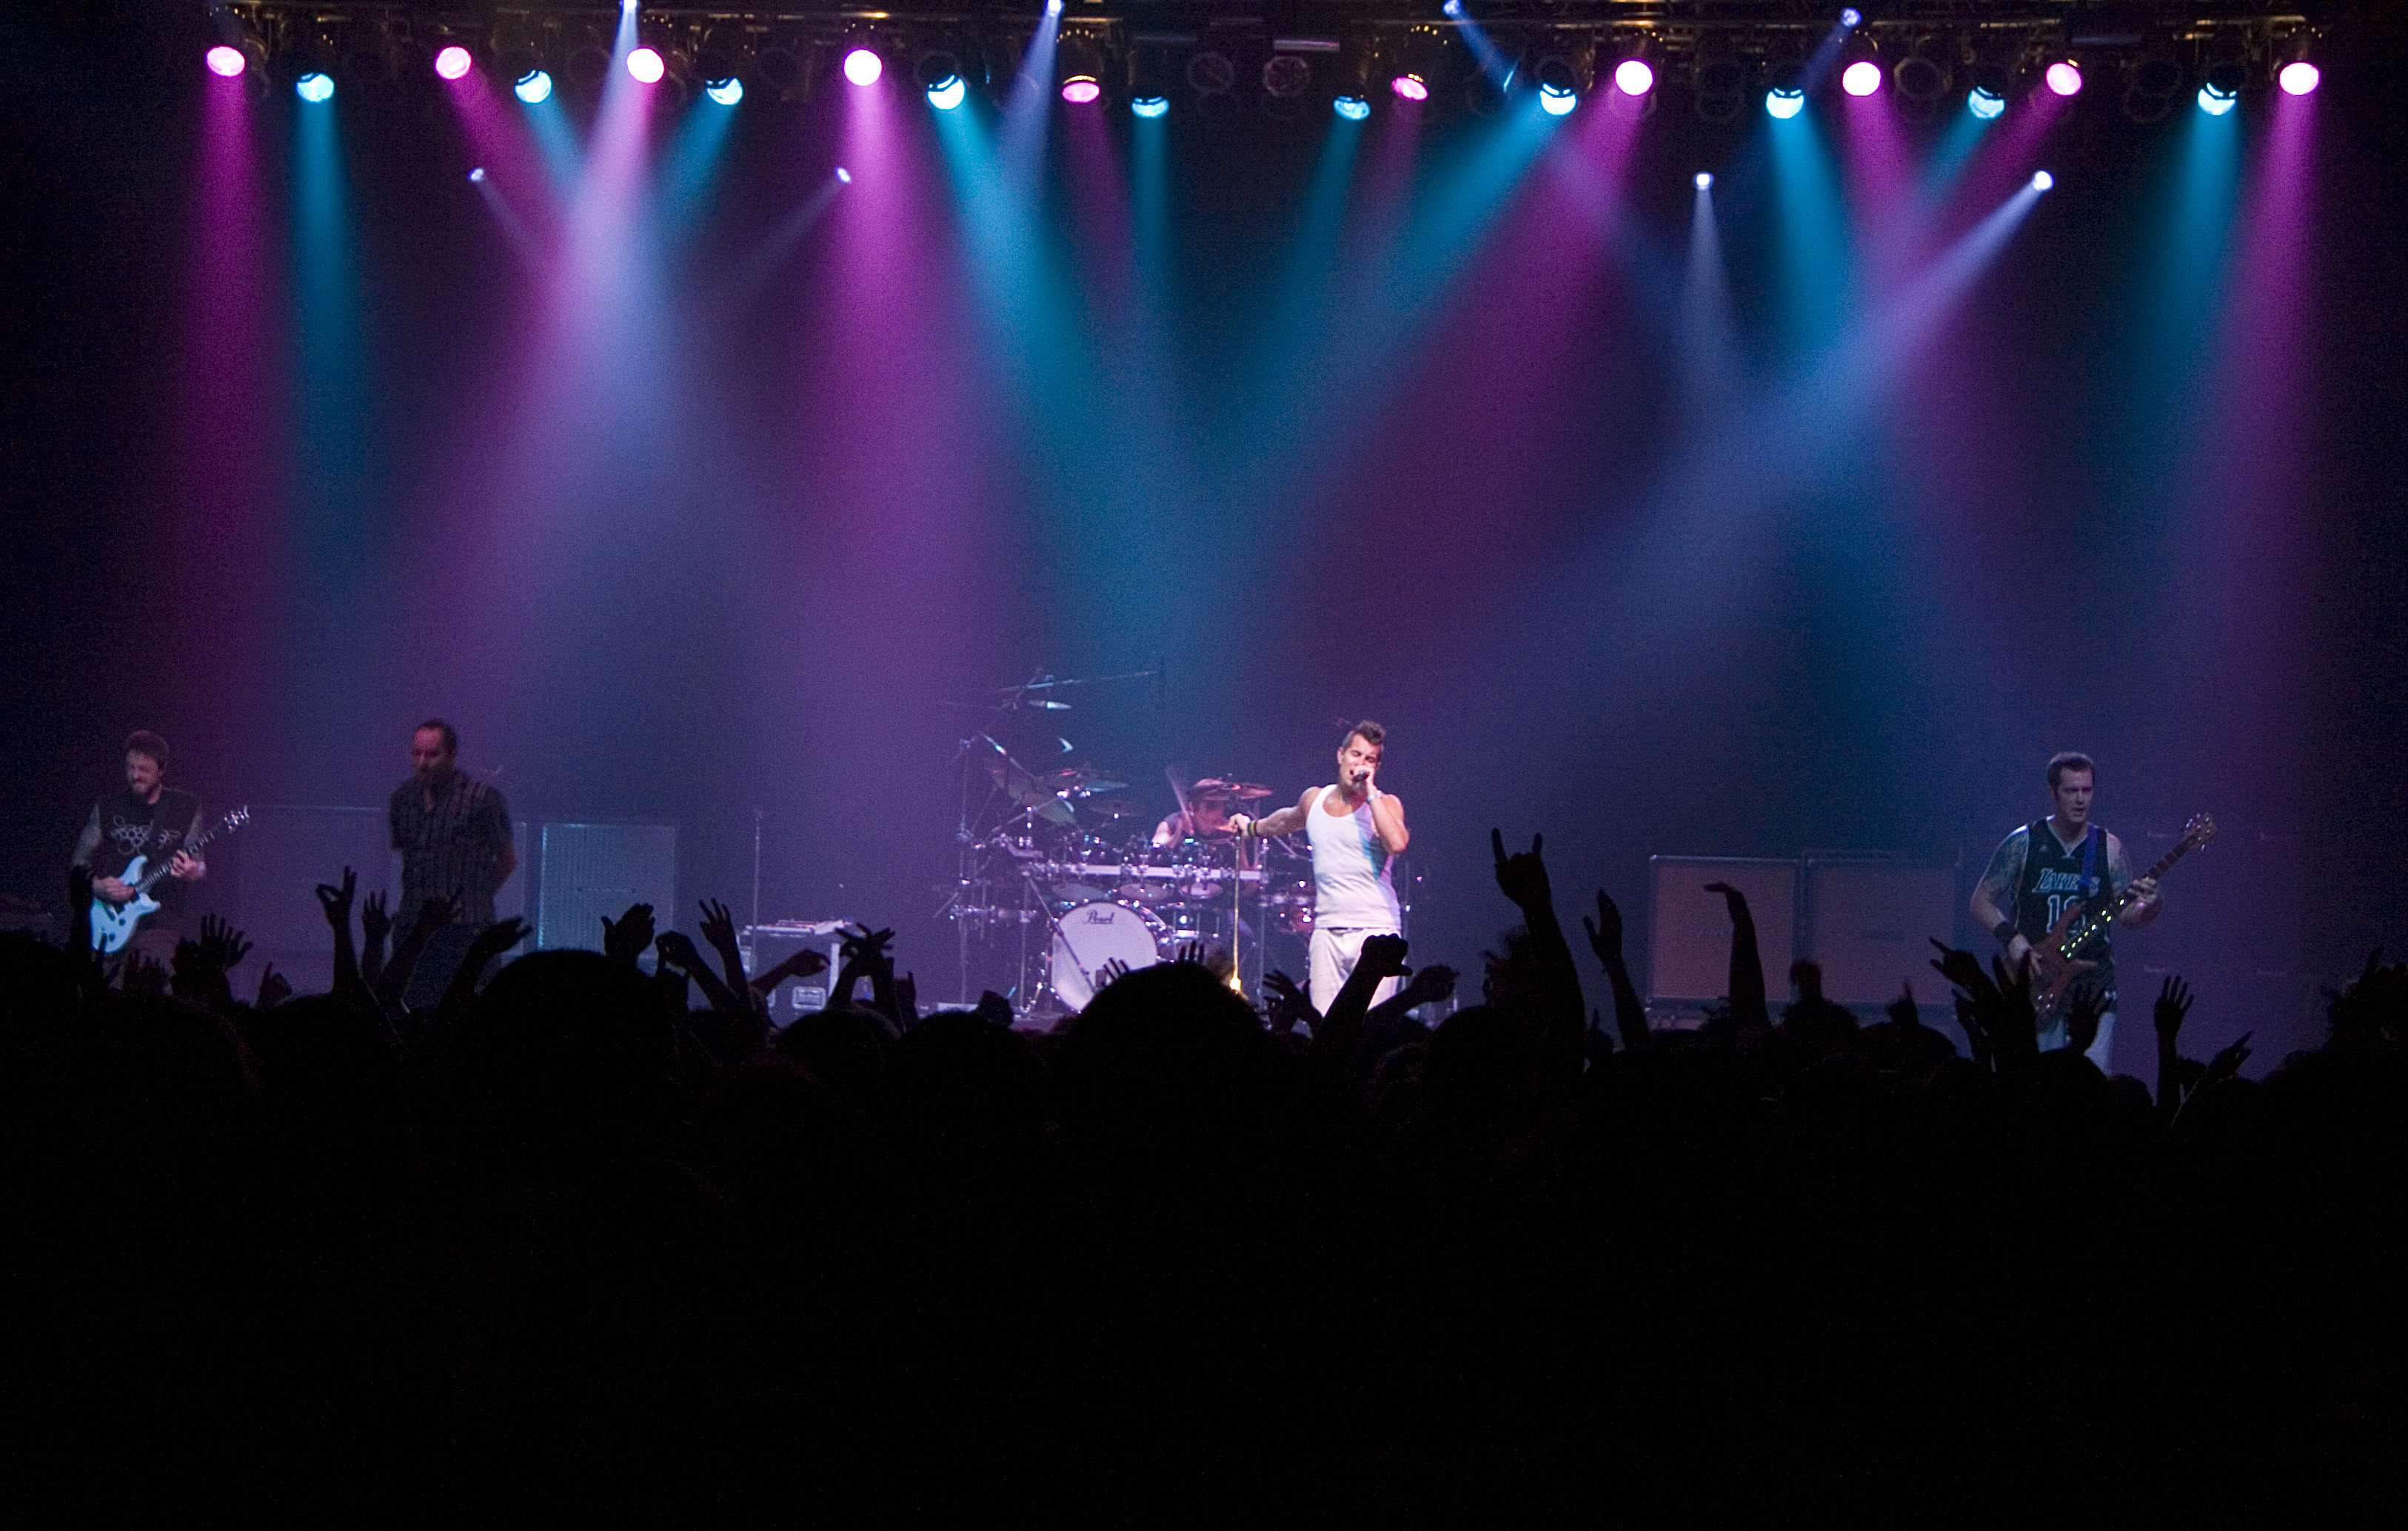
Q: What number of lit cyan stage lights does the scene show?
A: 10